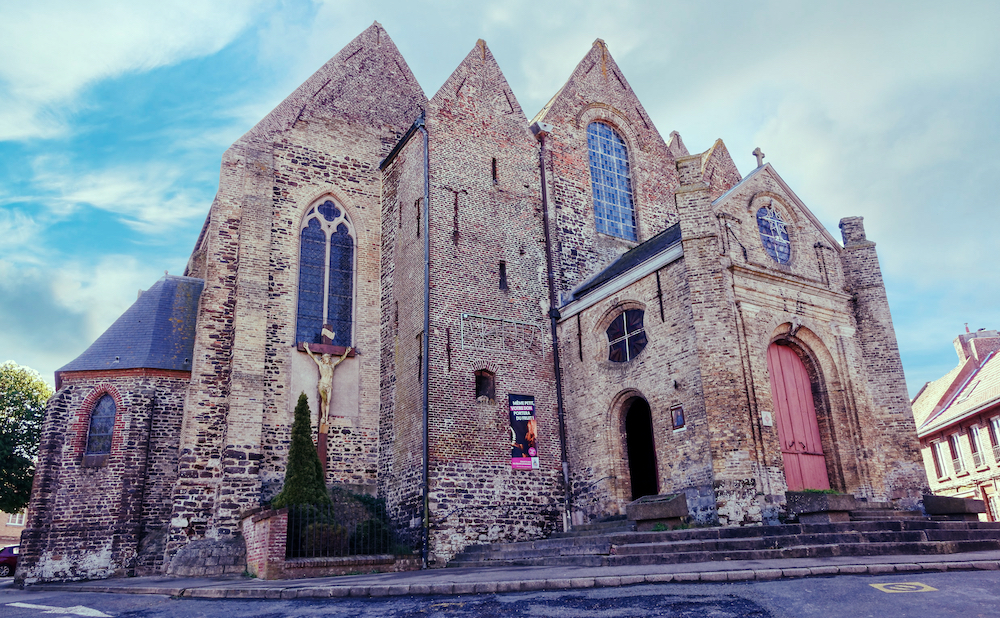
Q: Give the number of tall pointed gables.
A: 3